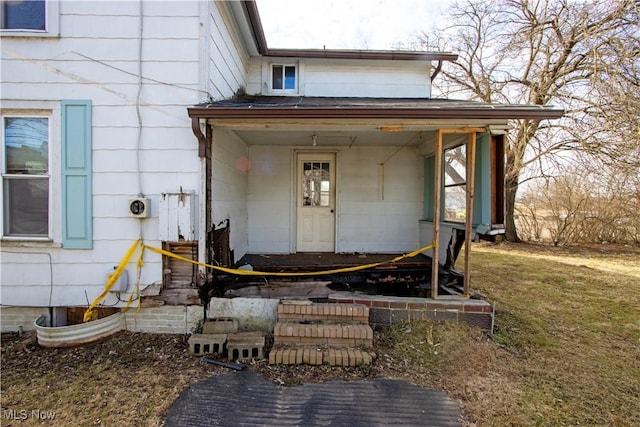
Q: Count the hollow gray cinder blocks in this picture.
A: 3